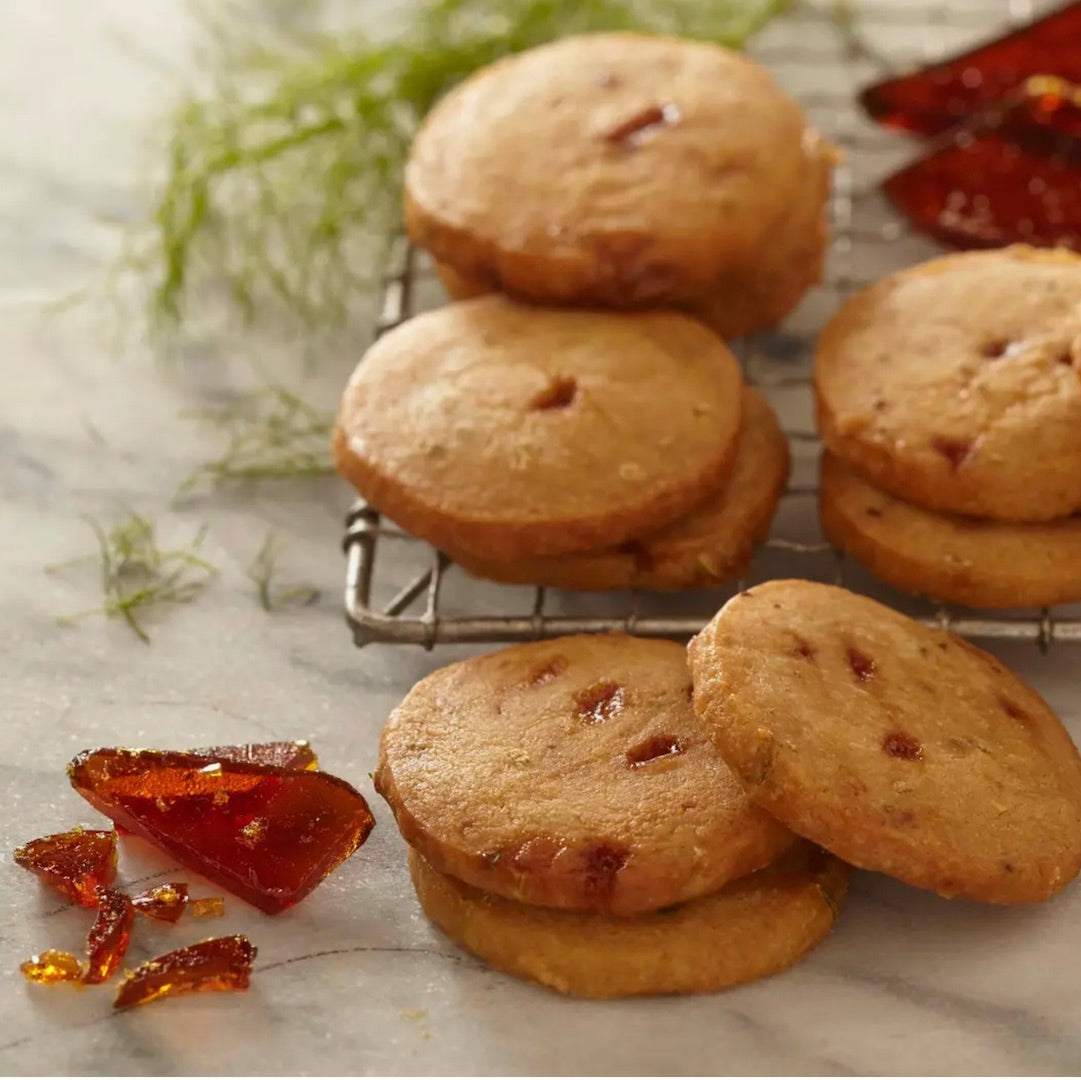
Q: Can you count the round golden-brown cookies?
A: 9